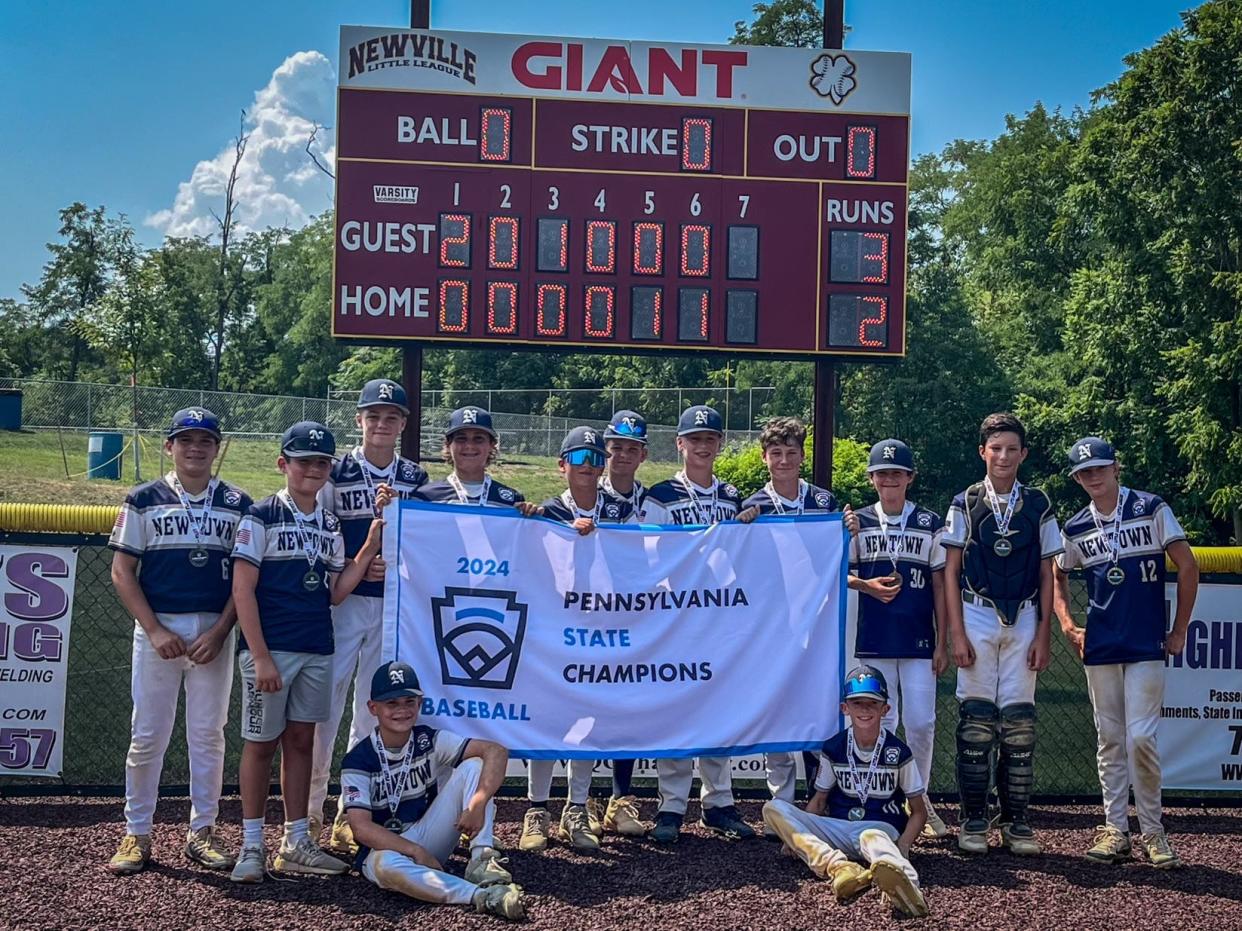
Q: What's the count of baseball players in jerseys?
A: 13